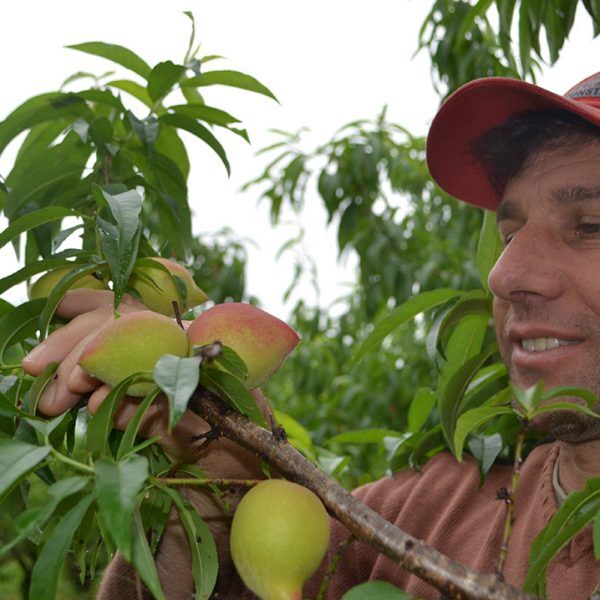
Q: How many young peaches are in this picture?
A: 5